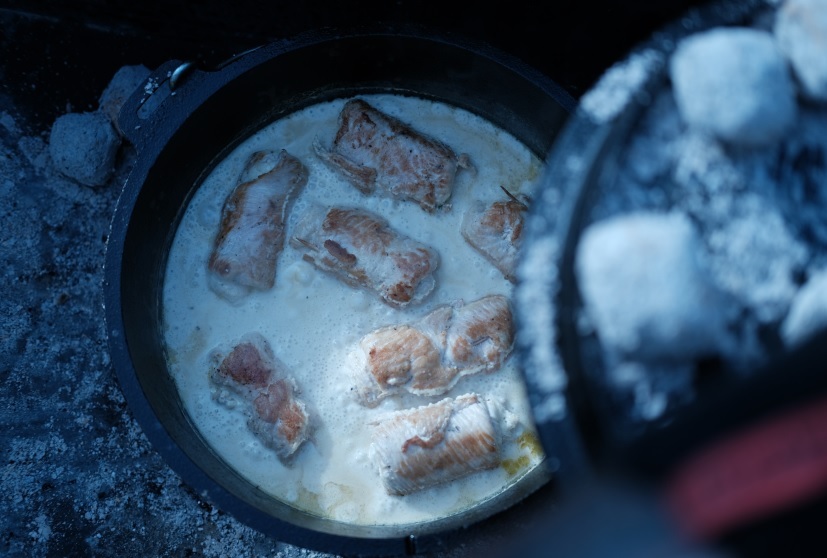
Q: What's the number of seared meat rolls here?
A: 7